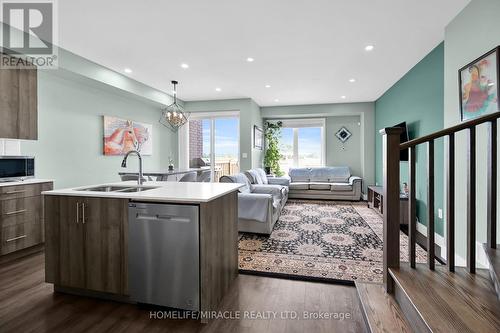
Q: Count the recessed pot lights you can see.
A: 9